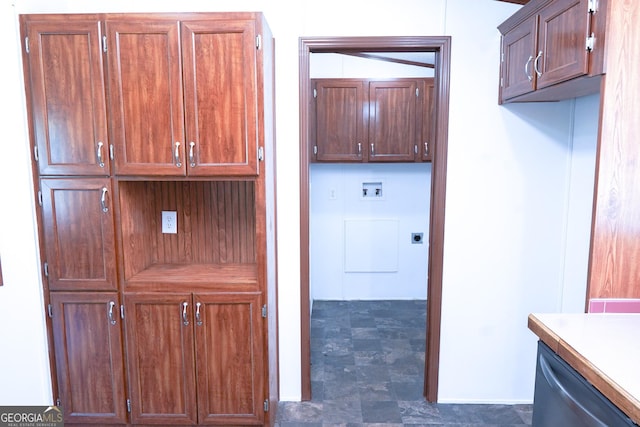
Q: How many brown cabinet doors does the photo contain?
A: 12